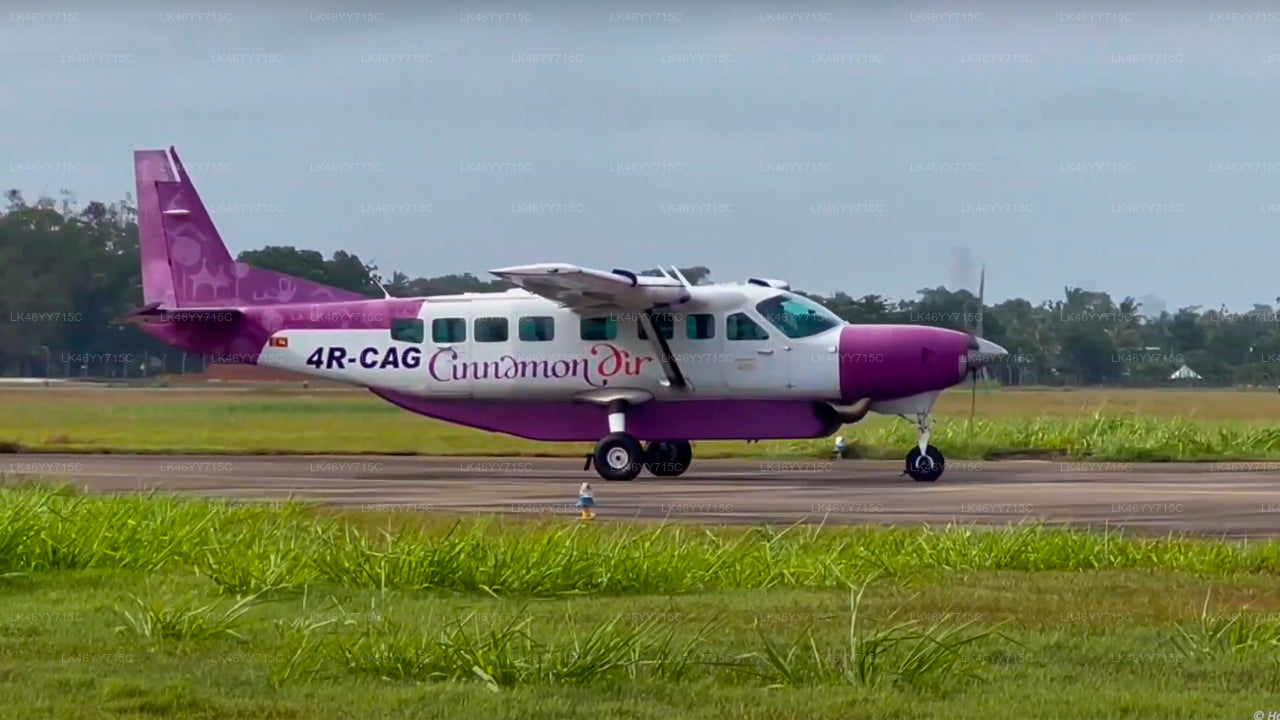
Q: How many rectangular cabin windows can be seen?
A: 7